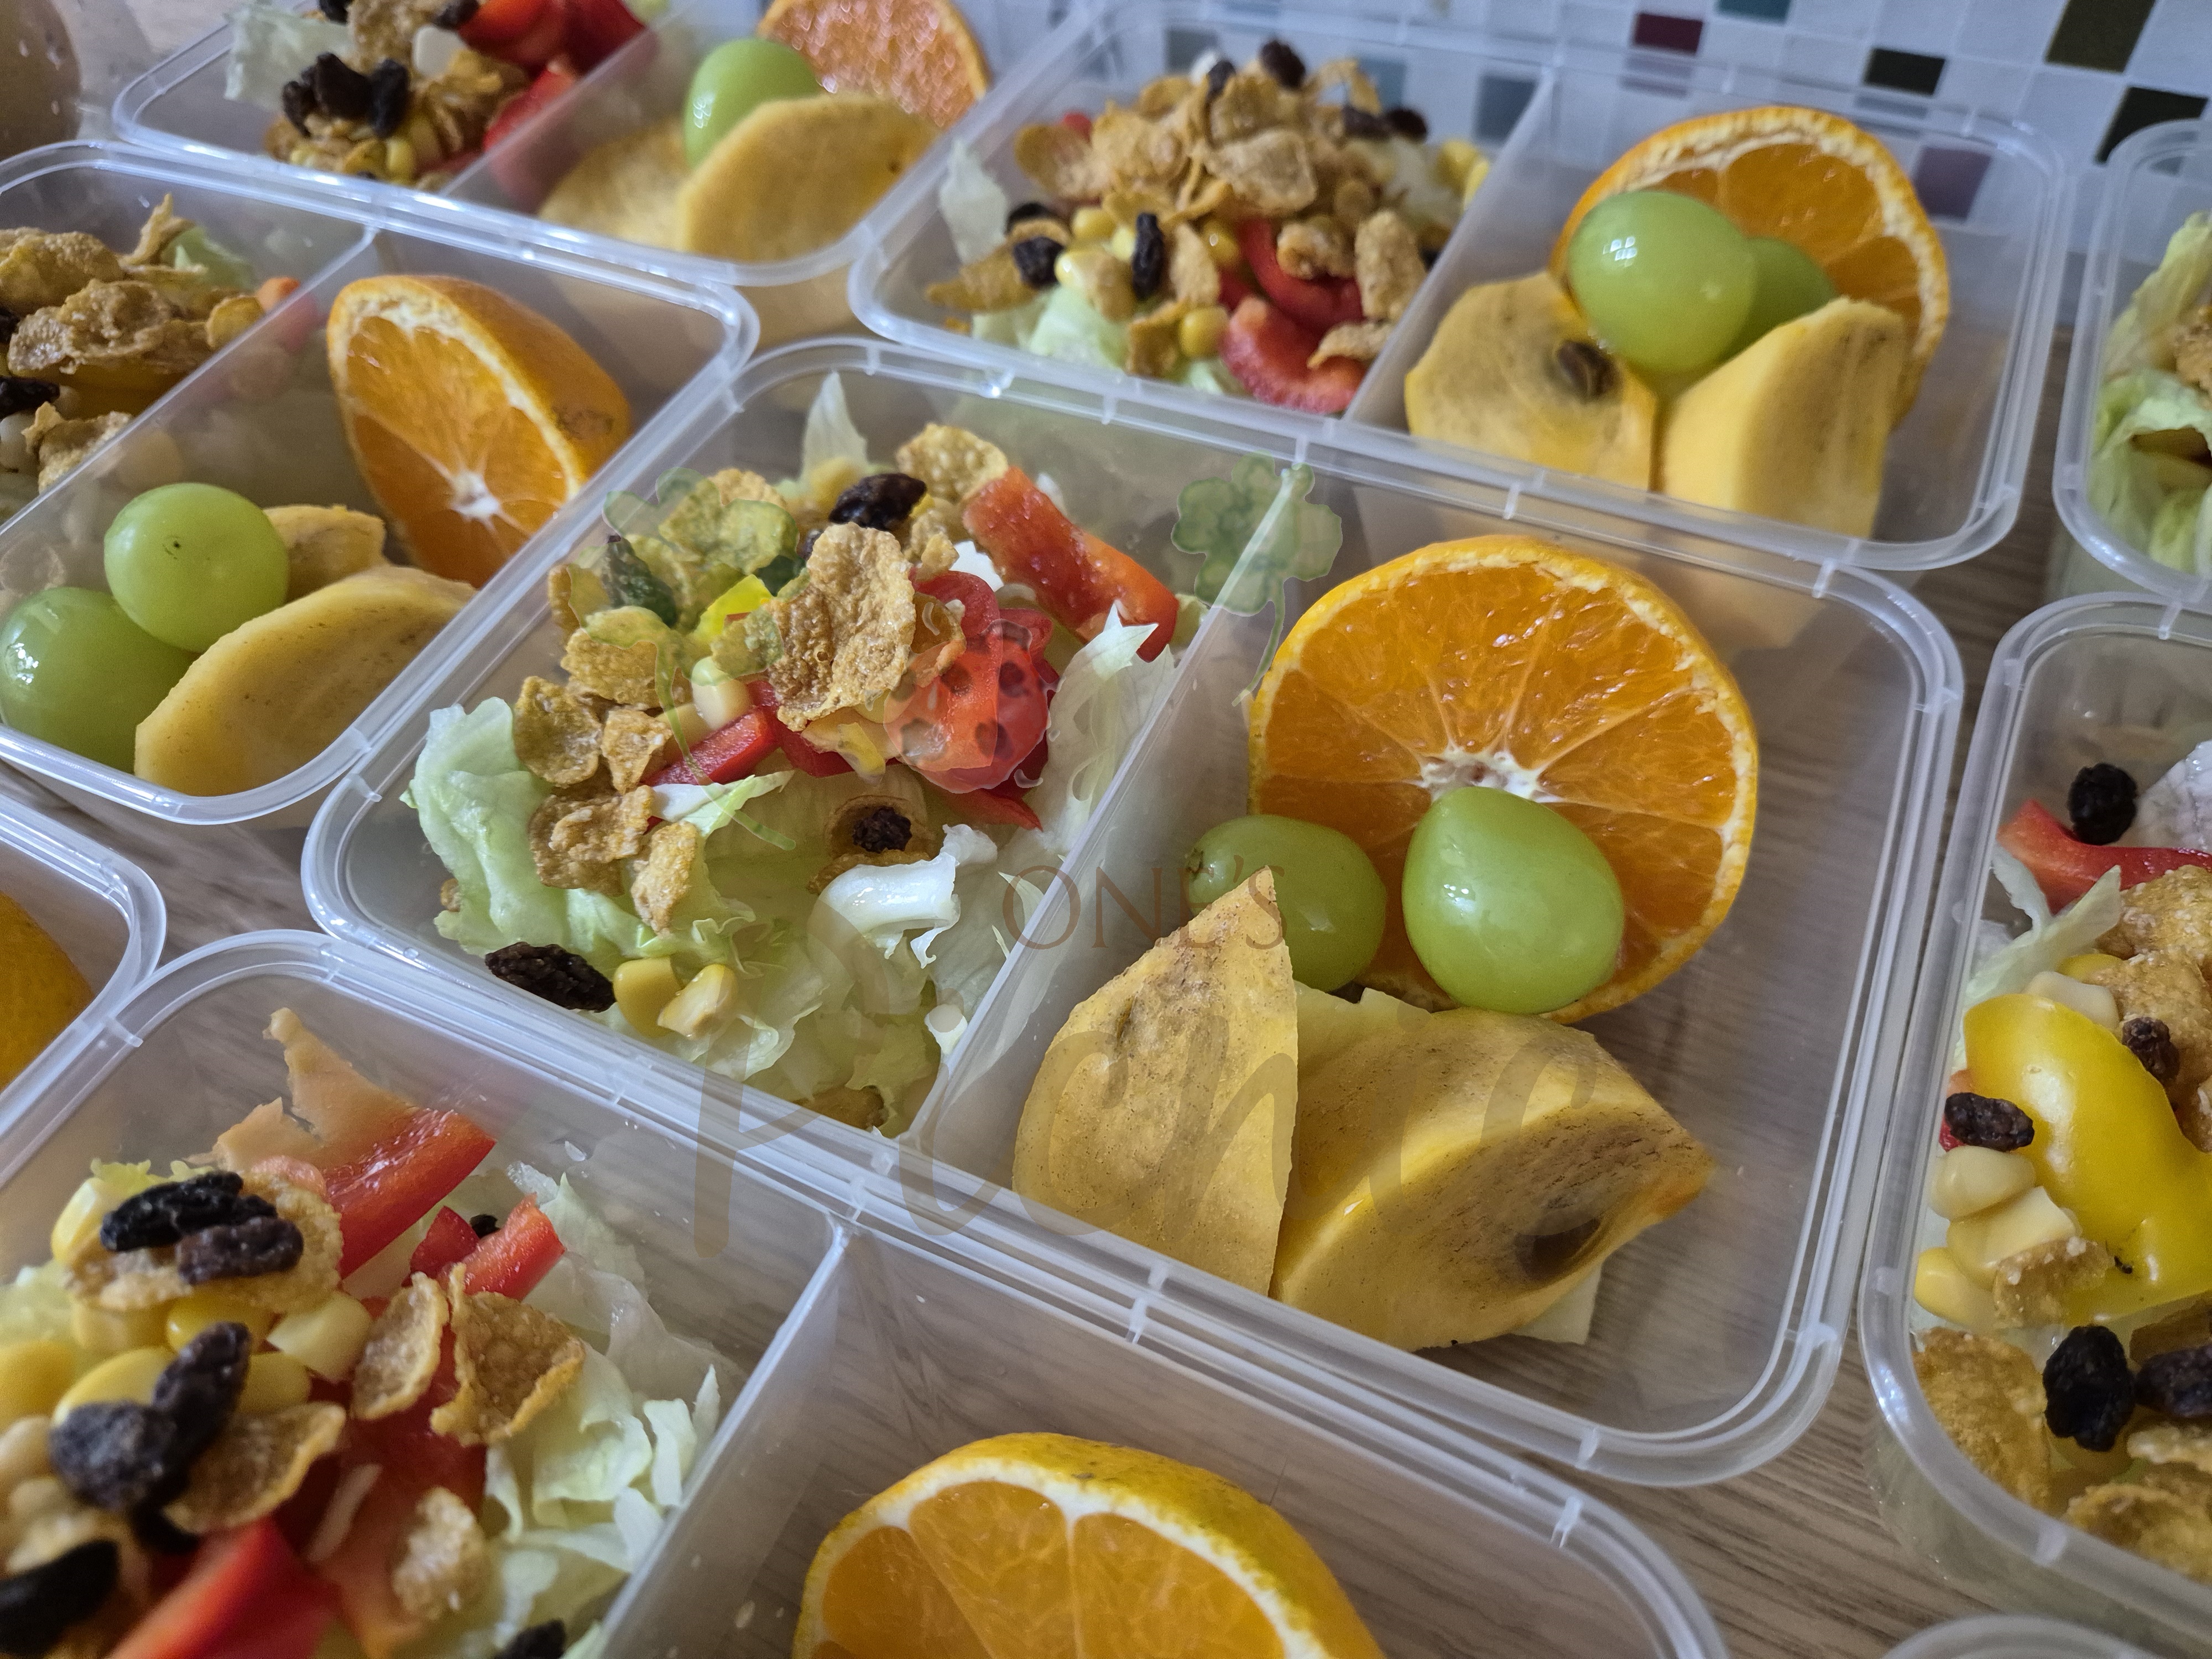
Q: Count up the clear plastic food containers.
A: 9